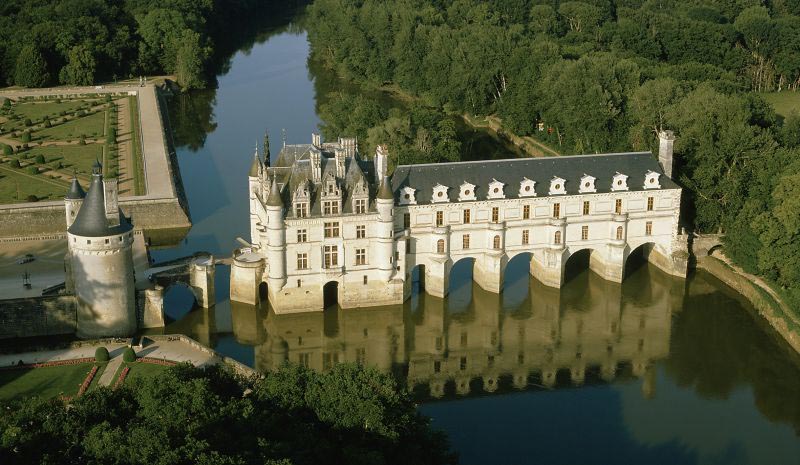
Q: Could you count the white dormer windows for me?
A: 9